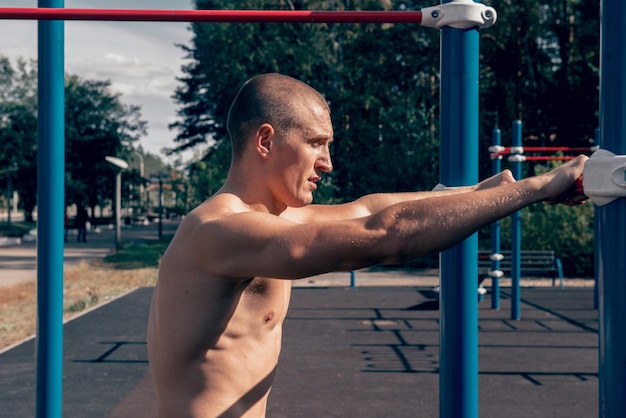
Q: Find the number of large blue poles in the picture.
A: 3